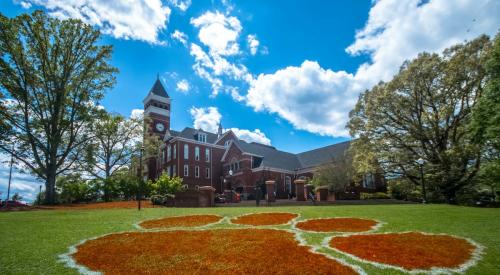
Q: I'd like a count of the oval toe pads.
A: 4